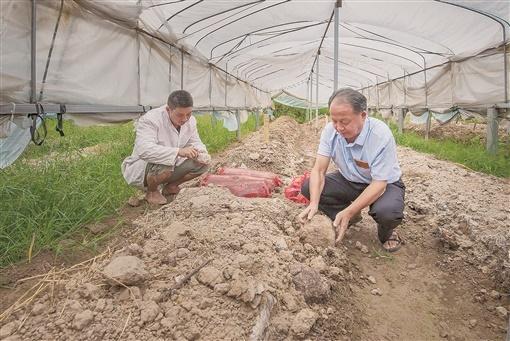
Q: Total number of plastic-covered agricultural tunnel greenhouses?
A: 1